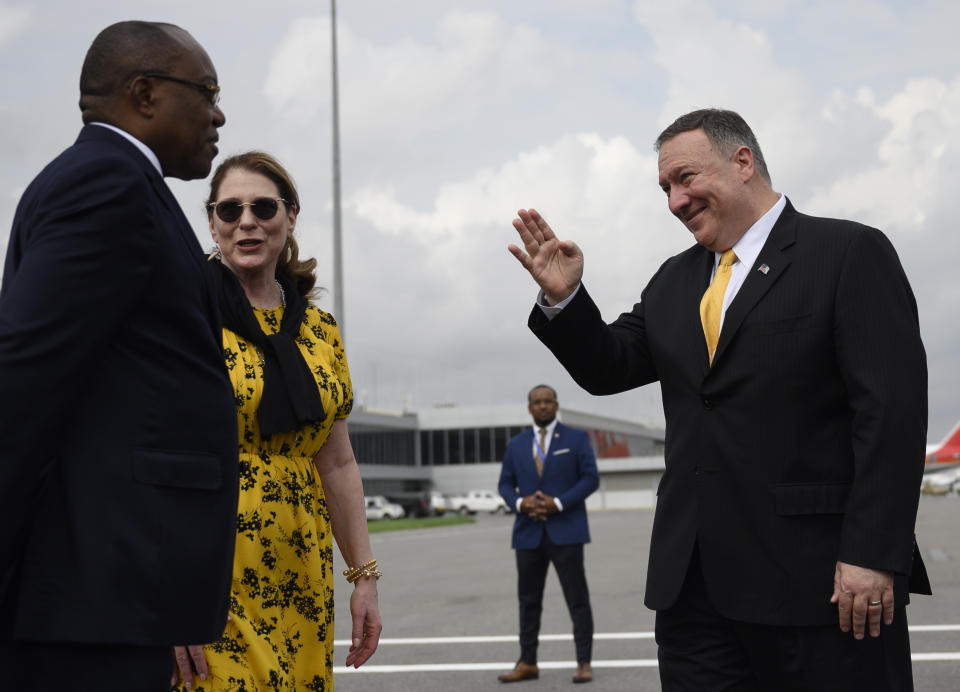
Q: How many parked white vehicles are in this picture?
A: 3